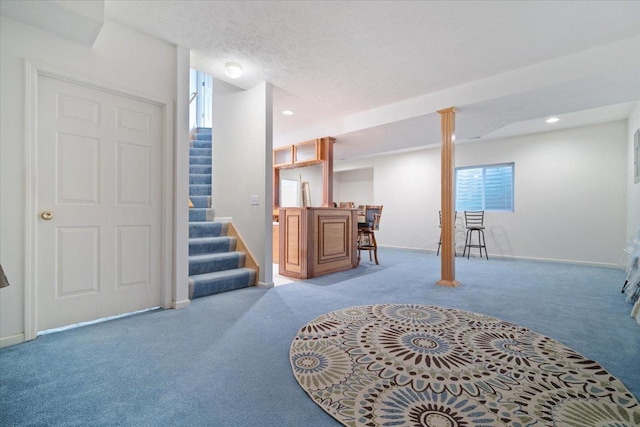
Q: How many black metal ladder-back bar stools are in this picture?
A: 2